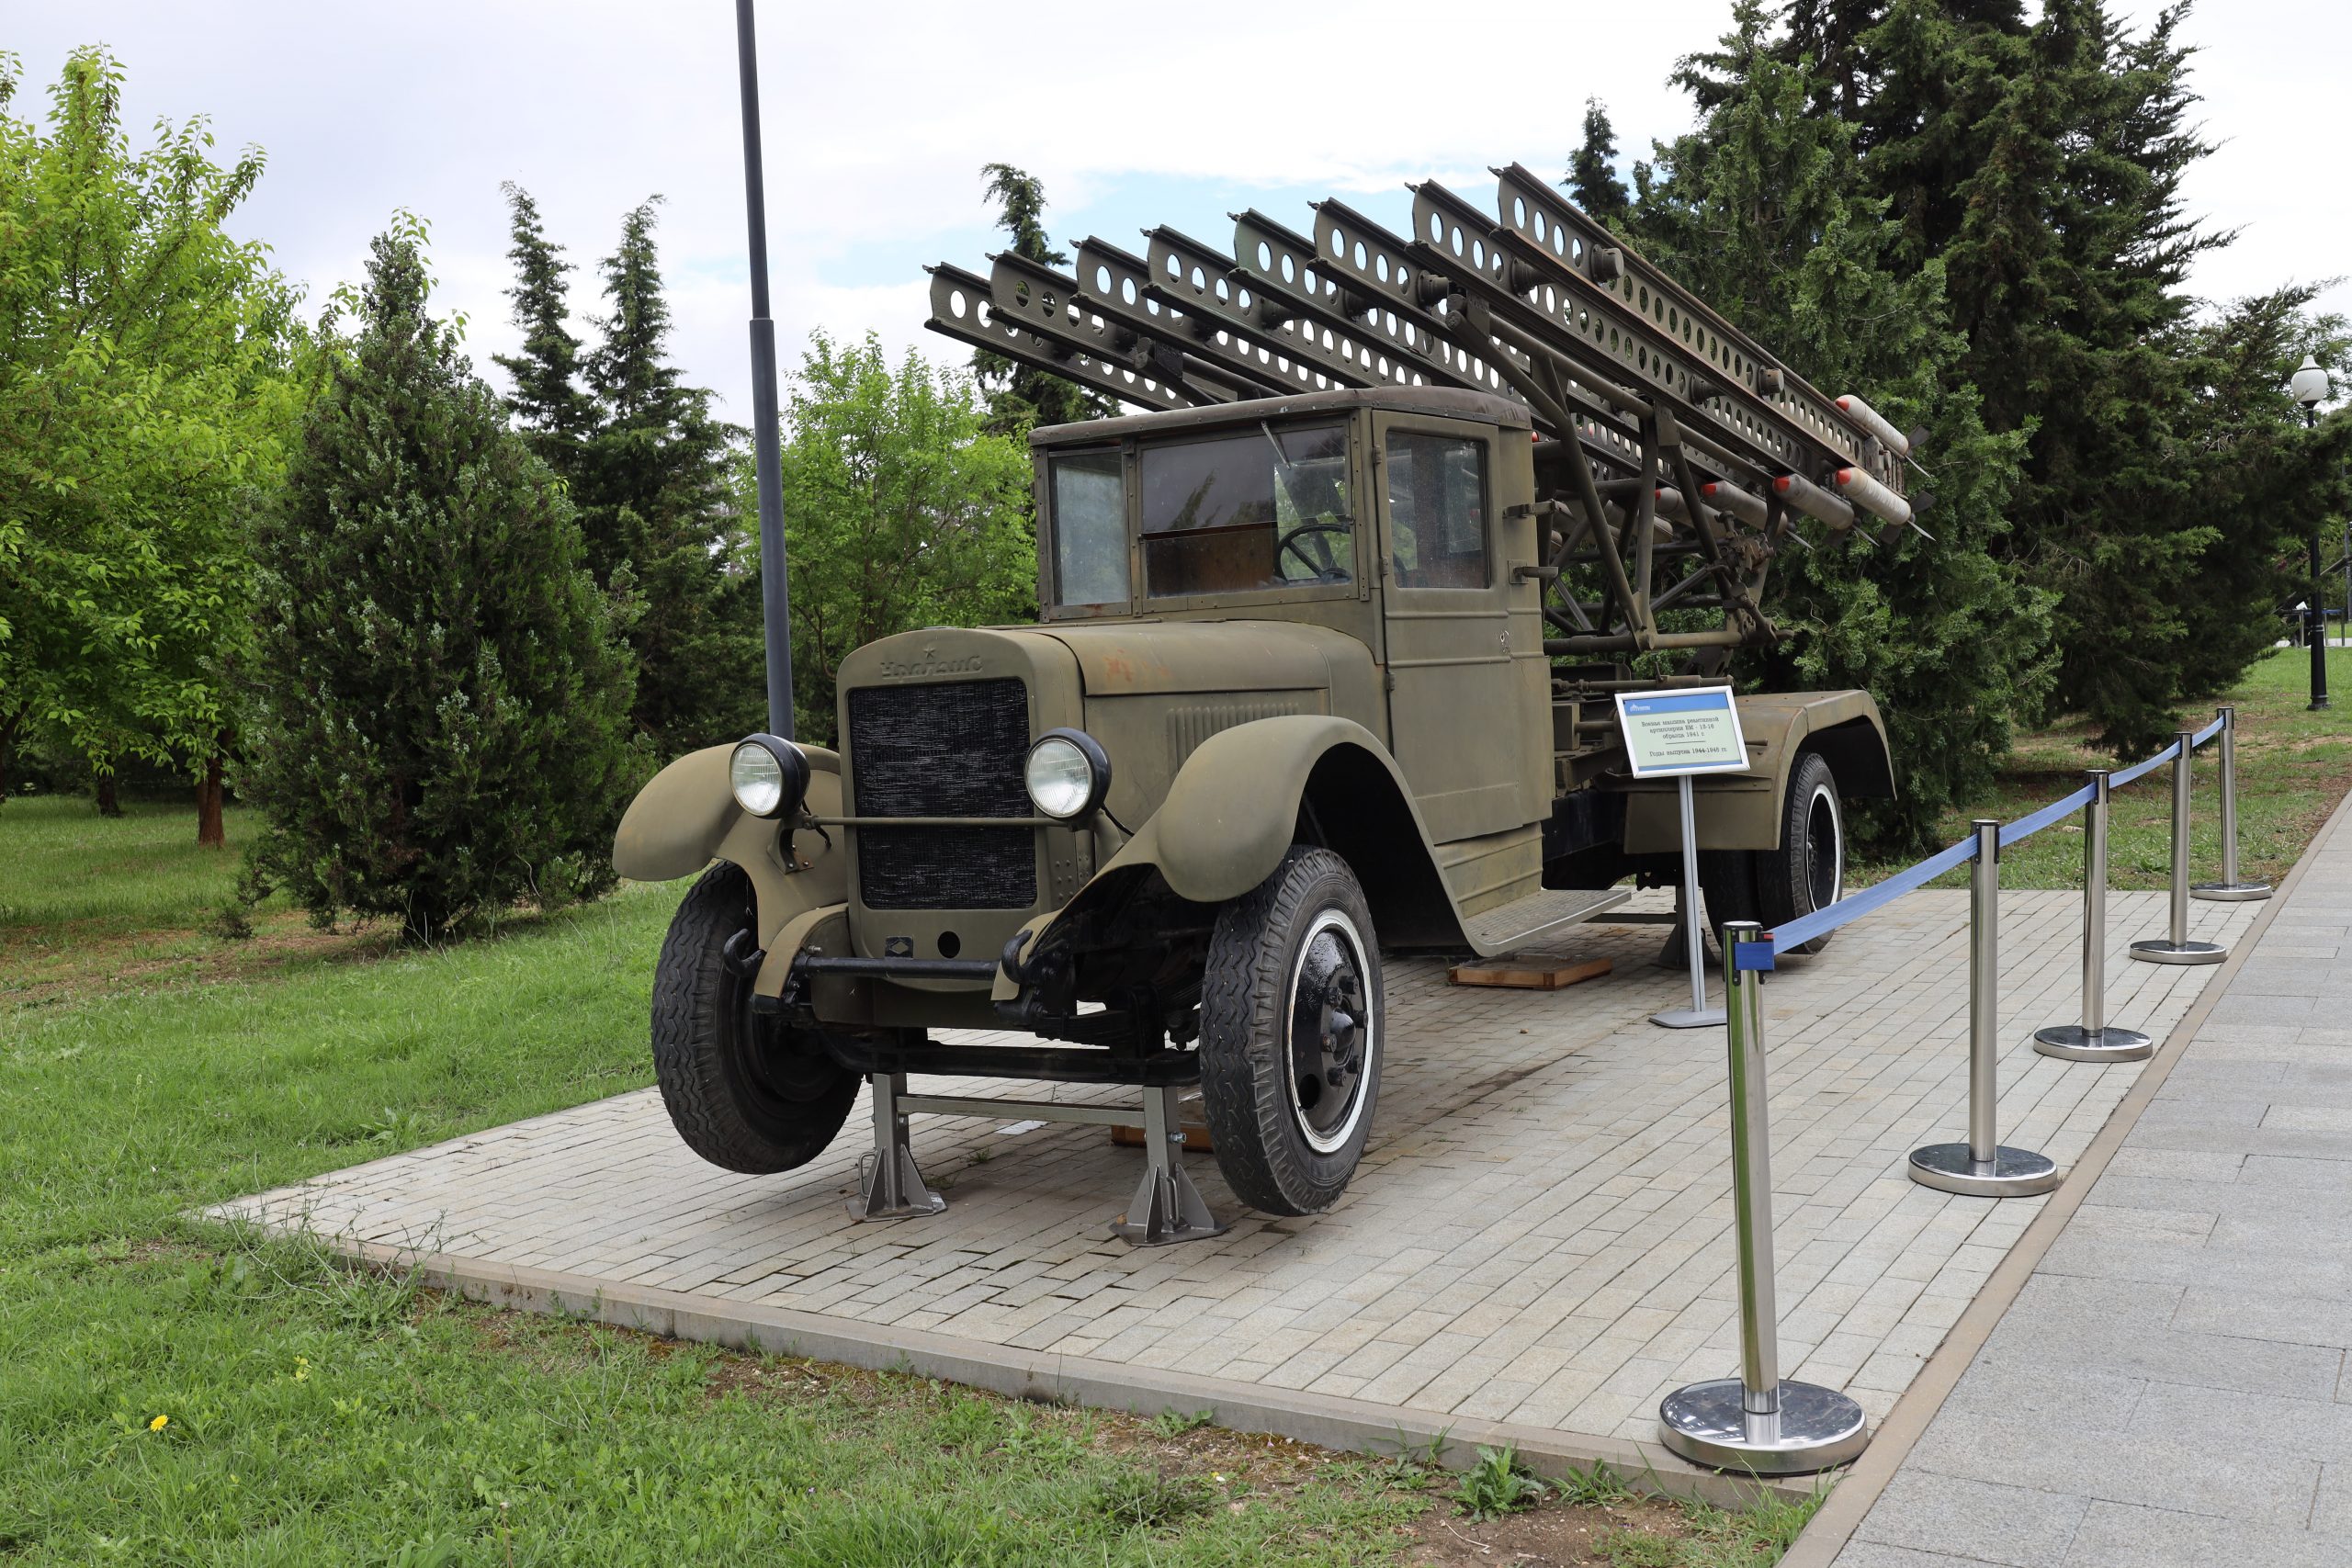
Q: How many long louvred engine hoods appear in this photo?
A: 1